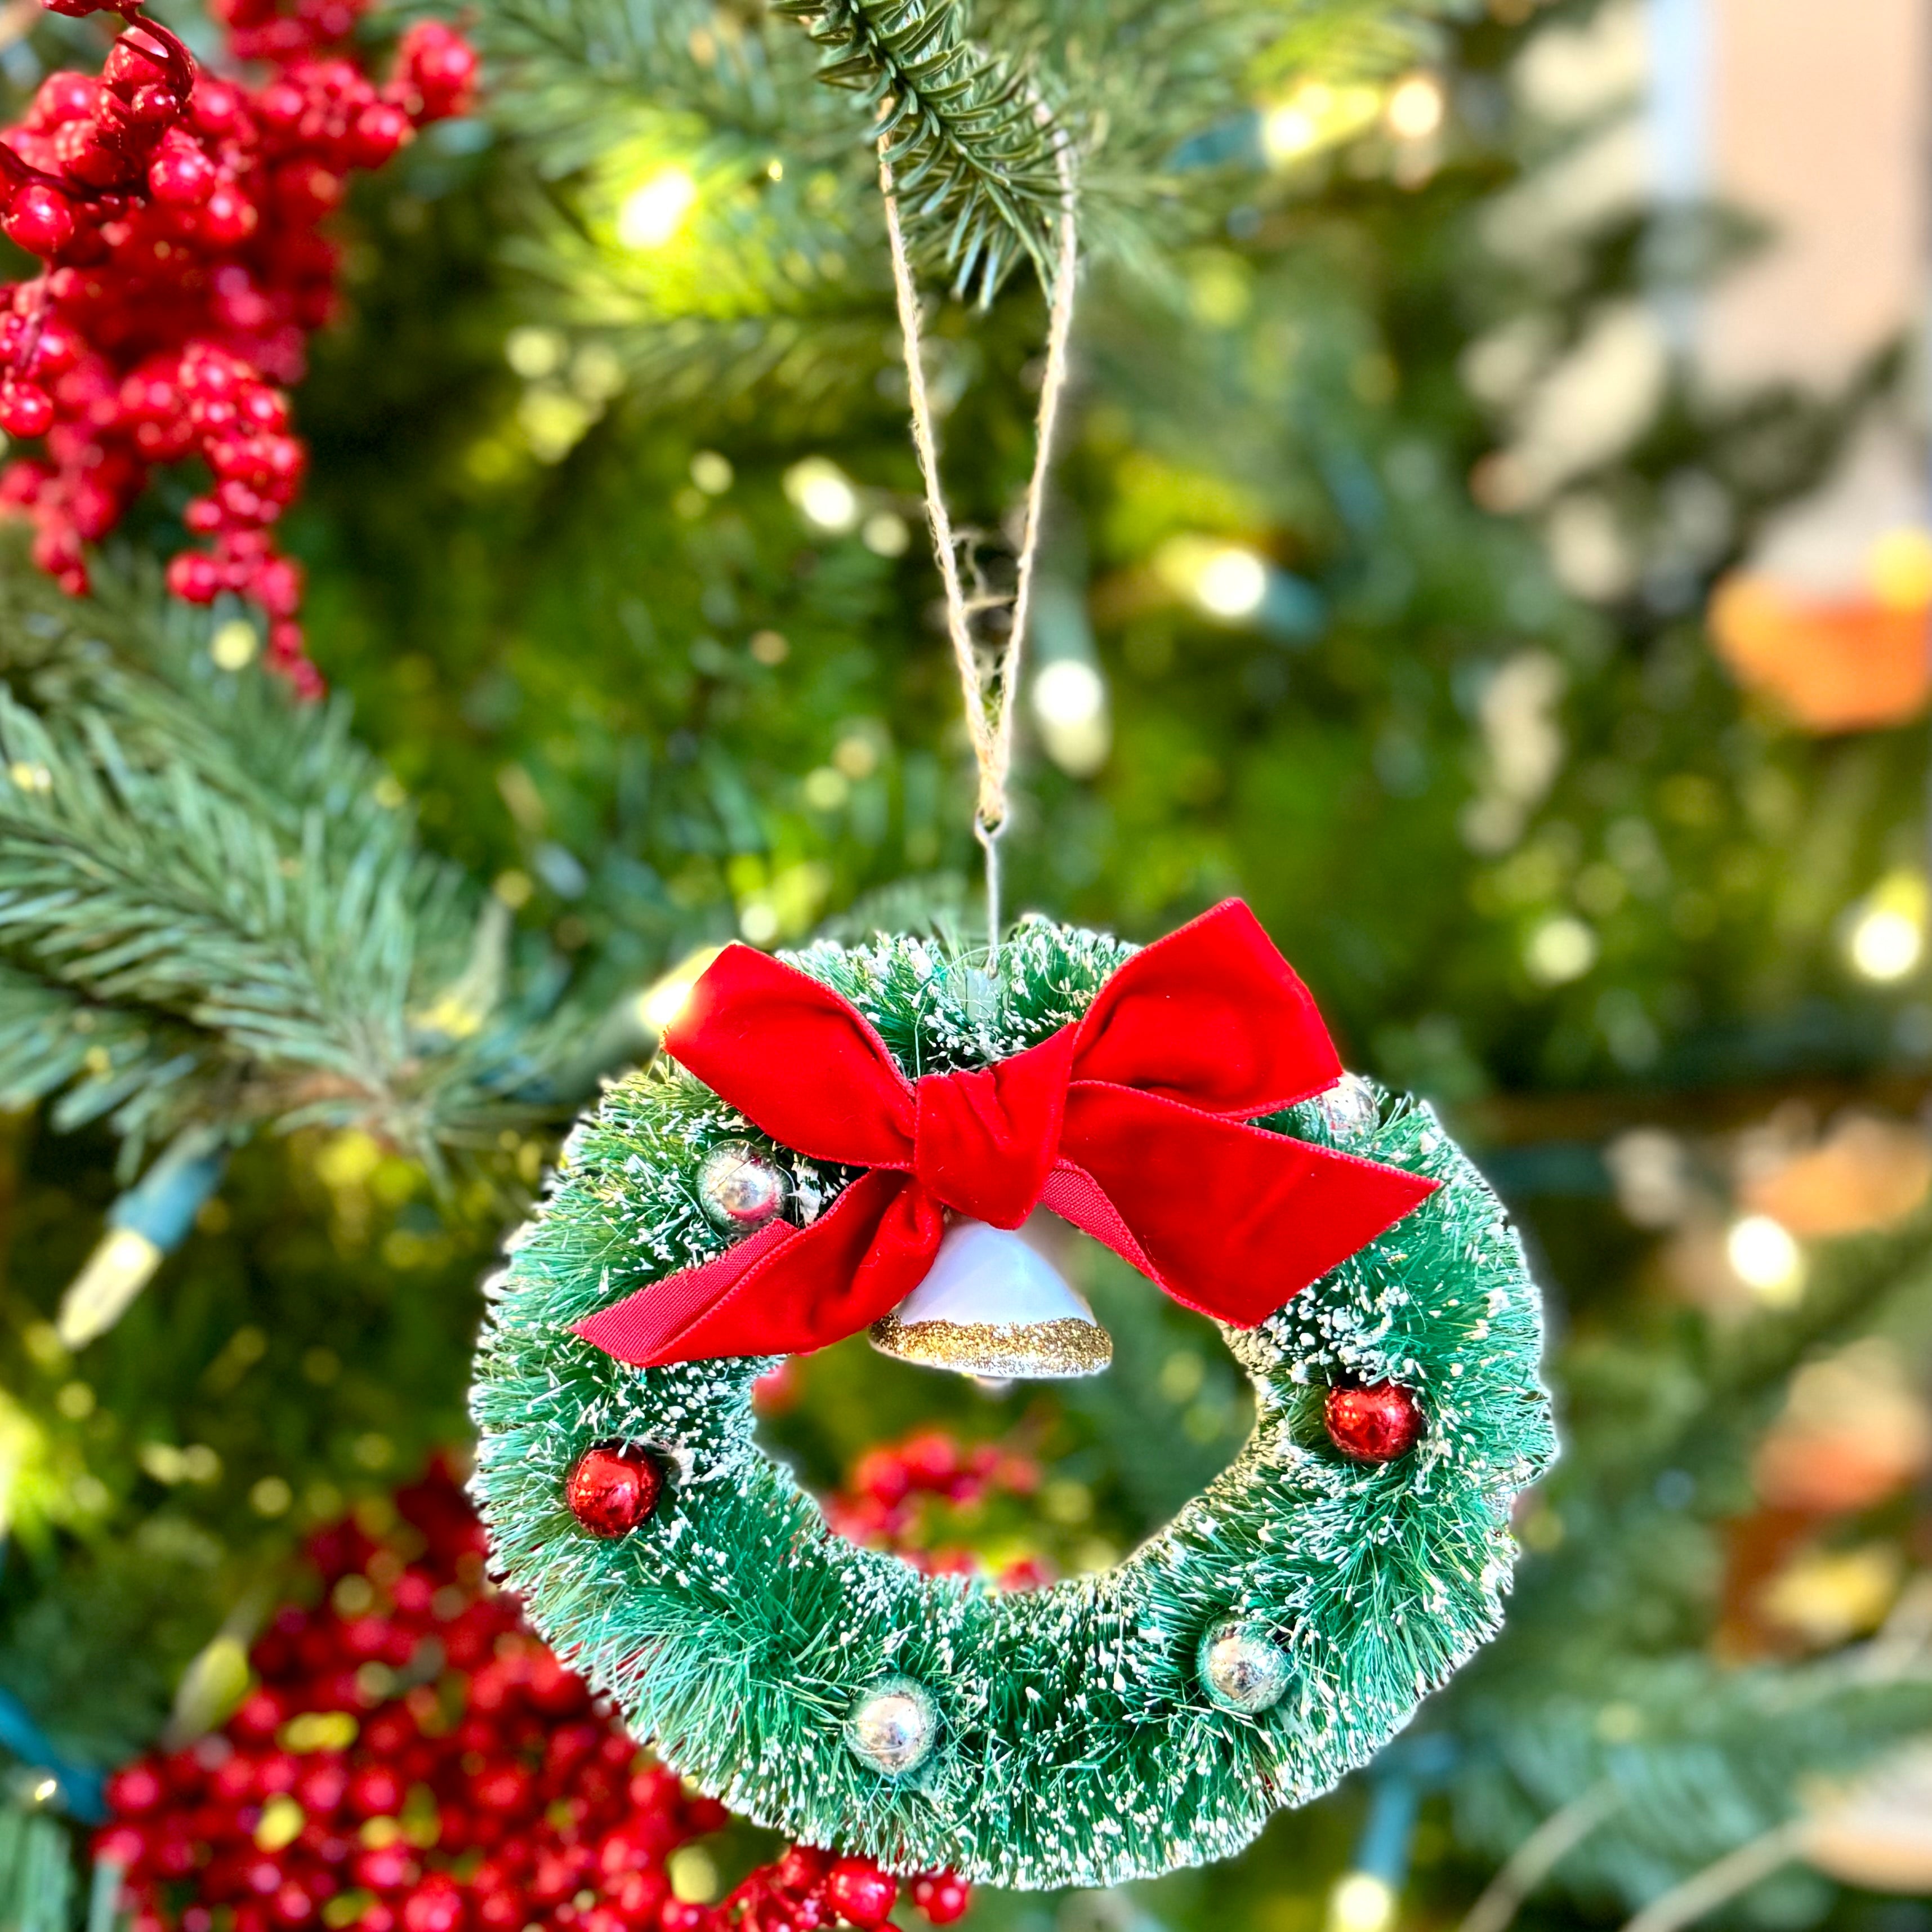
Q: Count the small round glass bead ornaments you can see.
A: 6